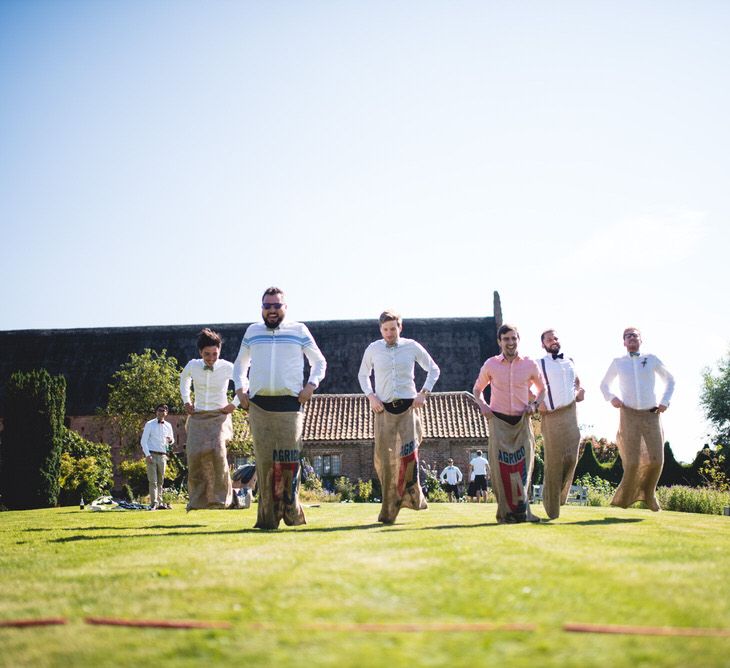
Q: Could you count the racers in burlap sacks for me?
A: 6